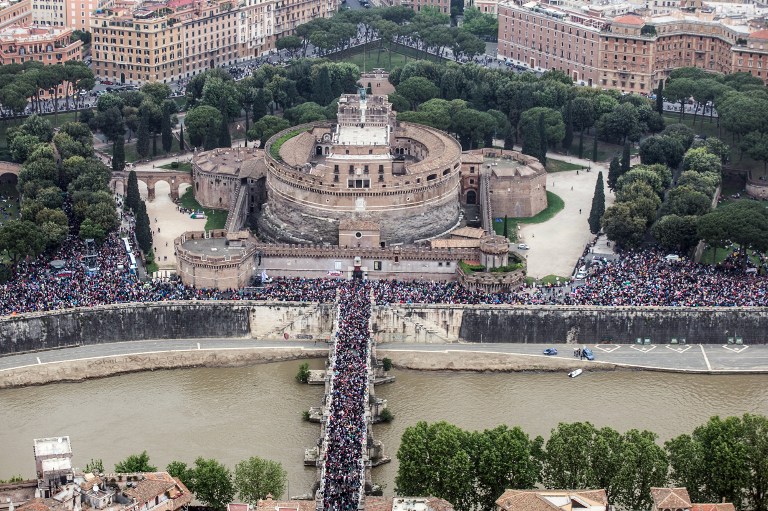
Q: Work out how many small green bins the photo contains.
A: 6